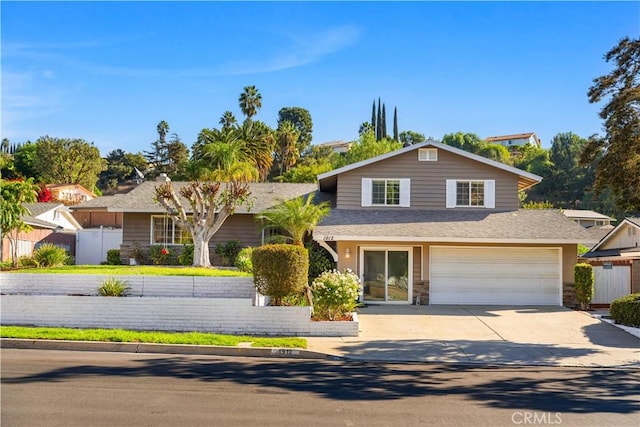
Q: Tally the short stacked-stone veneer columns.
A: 2